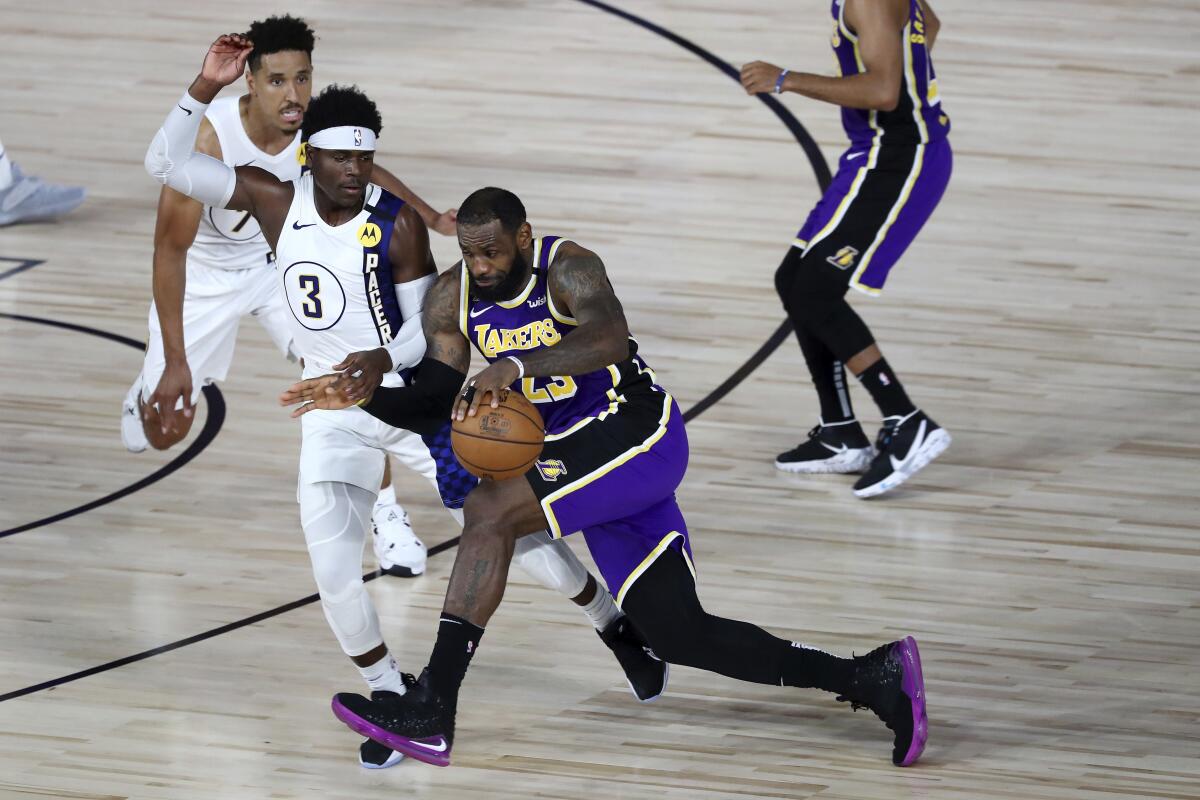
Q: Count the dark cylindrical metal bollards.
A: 0